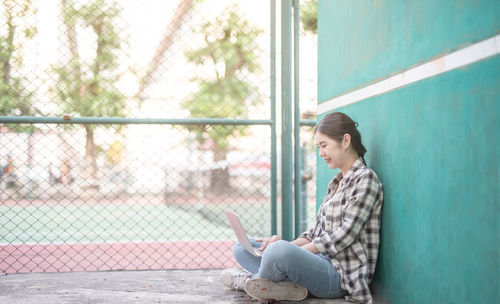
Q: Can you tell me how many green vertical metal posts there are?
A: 3